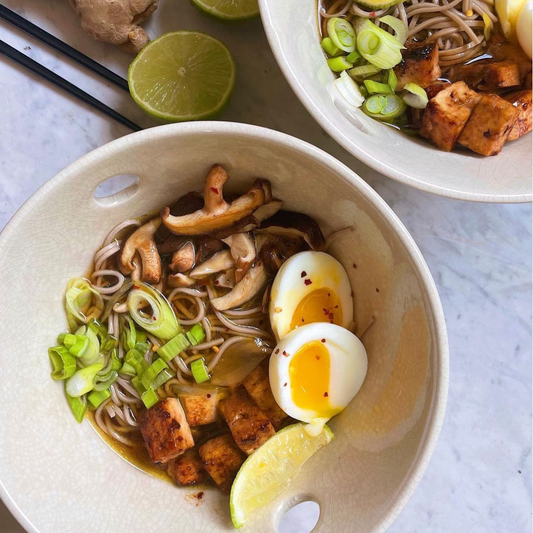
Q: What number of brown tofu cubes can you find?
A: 11